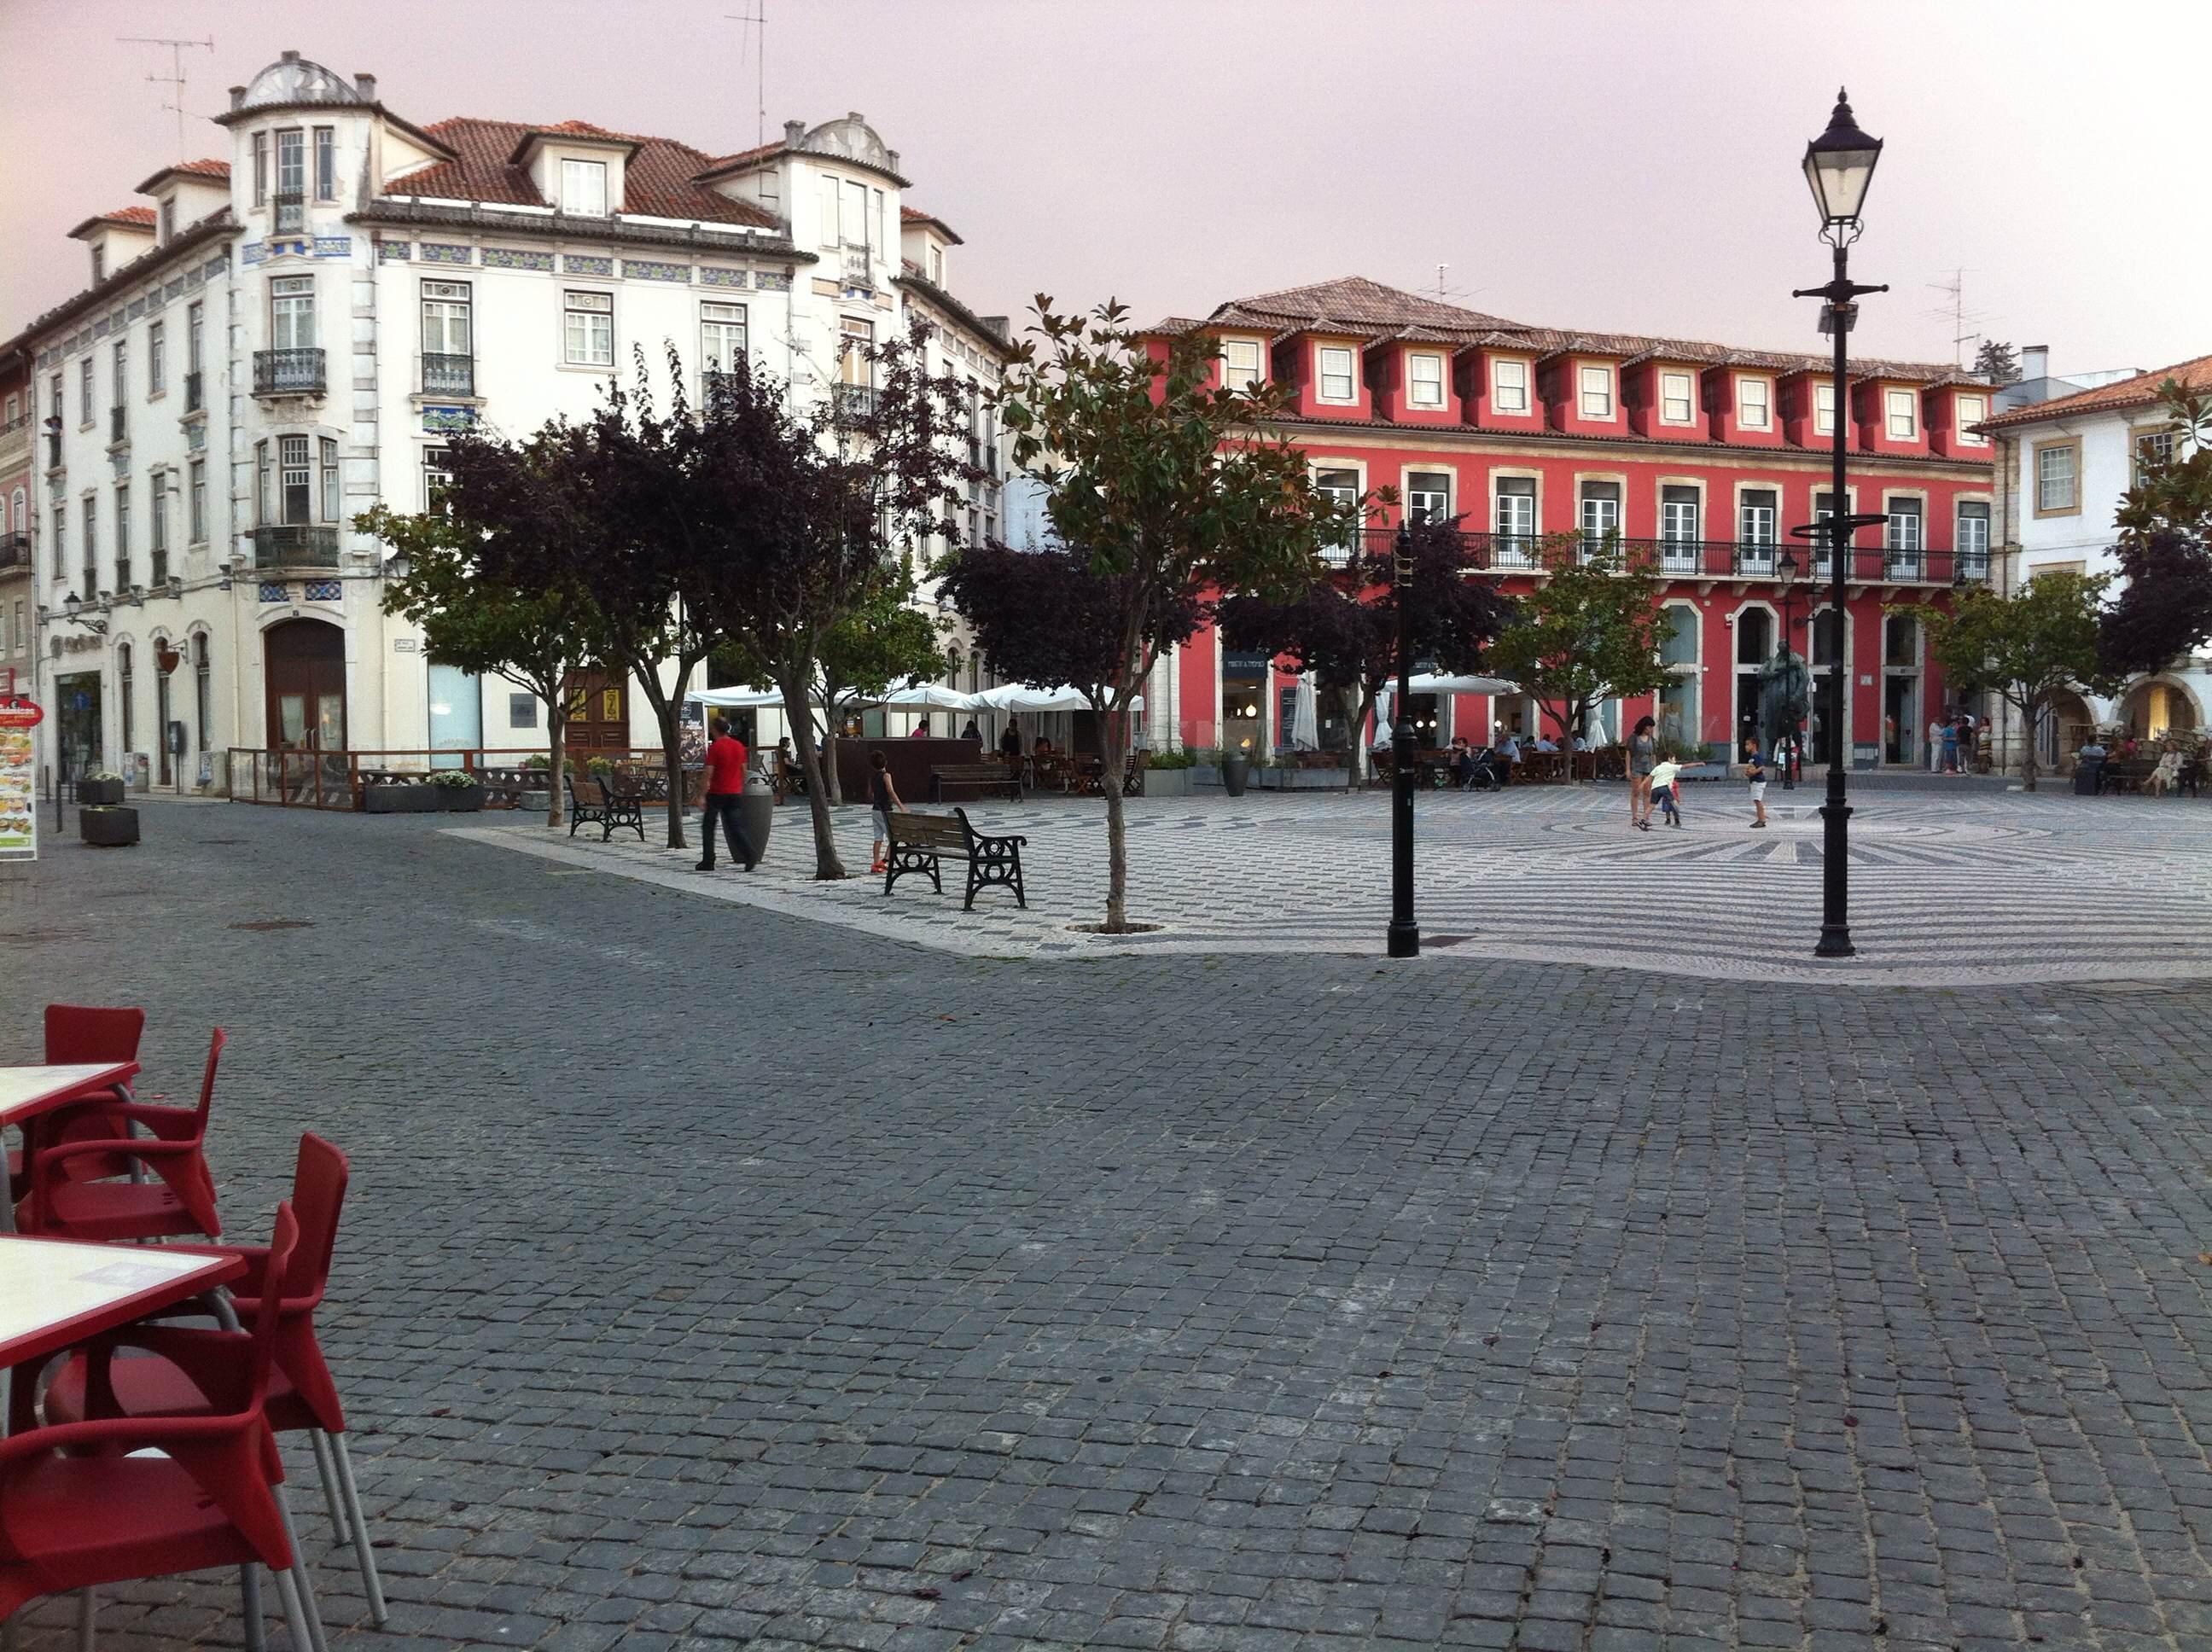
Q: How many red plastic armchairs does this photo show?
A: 4